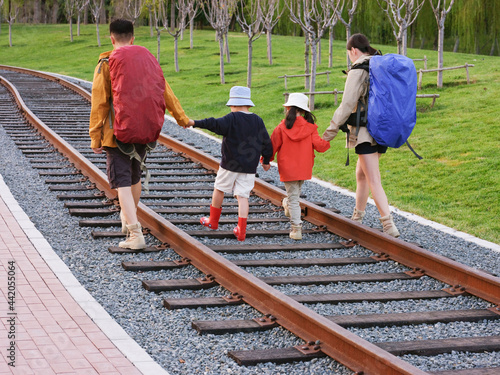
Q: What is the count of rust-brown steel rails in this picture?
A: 2